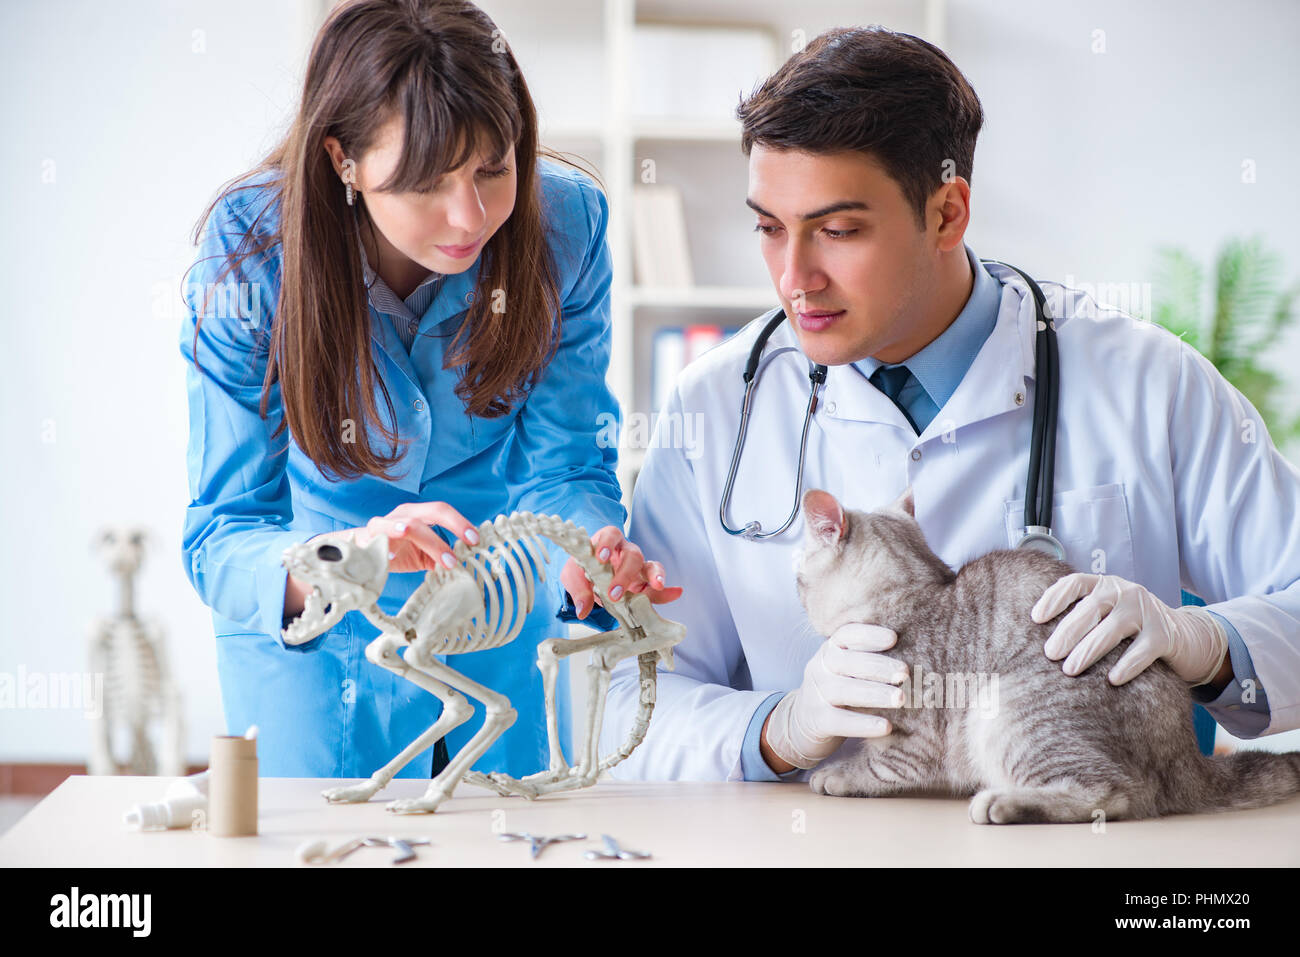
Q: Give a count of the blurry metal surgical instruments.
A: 3